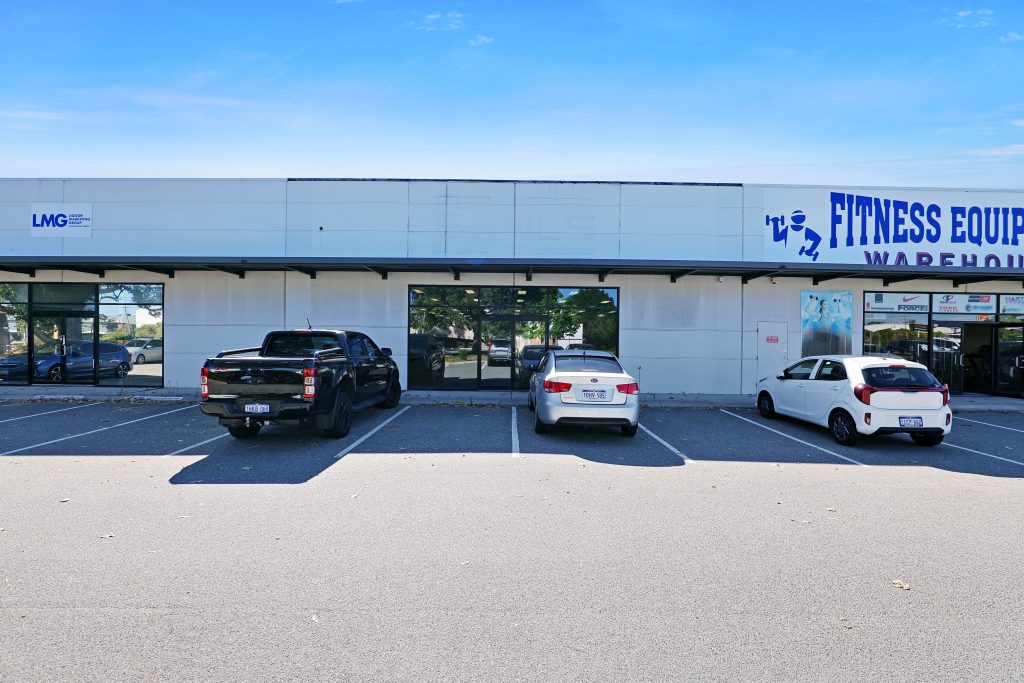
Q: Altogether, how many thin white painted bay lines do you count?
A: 9